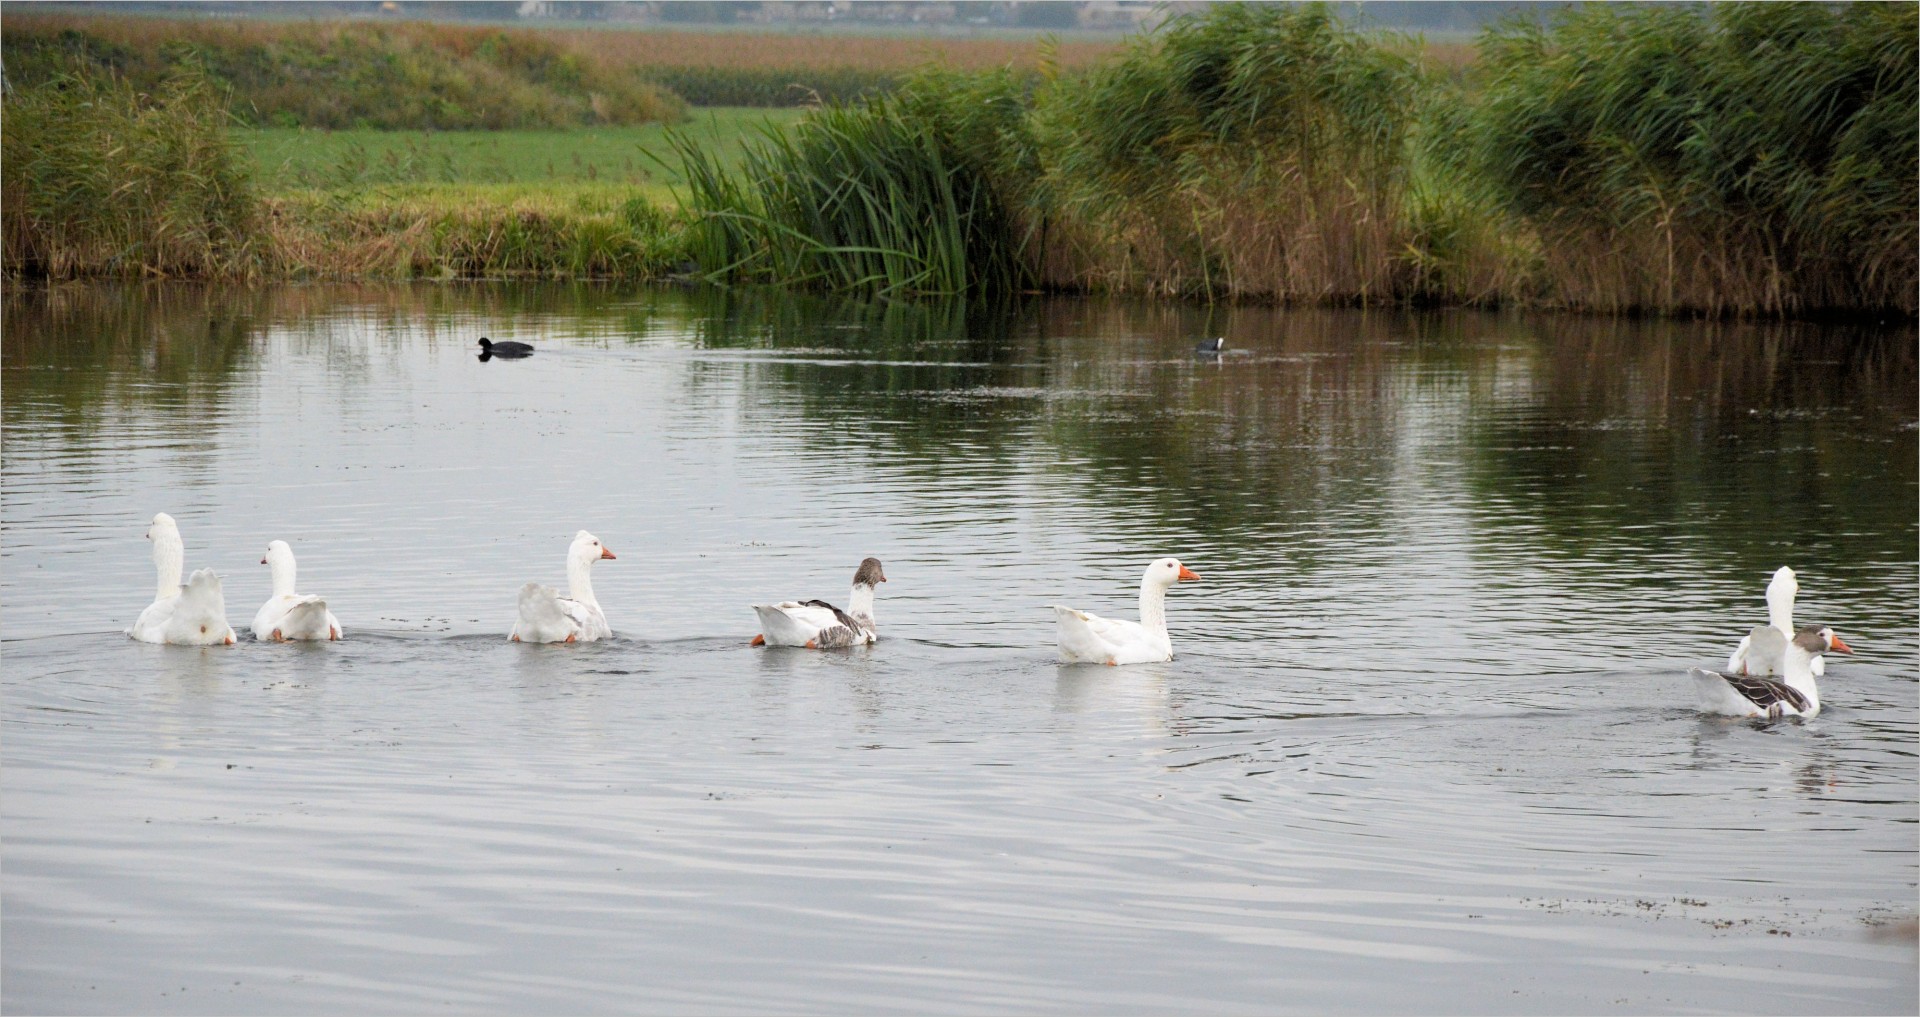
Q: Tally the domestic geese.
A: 7